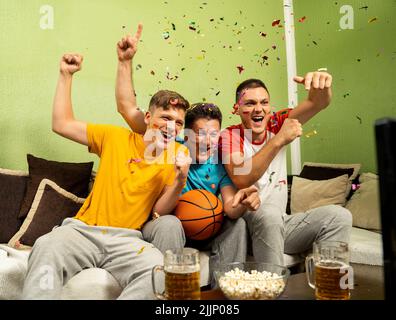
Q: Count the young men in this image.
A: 3